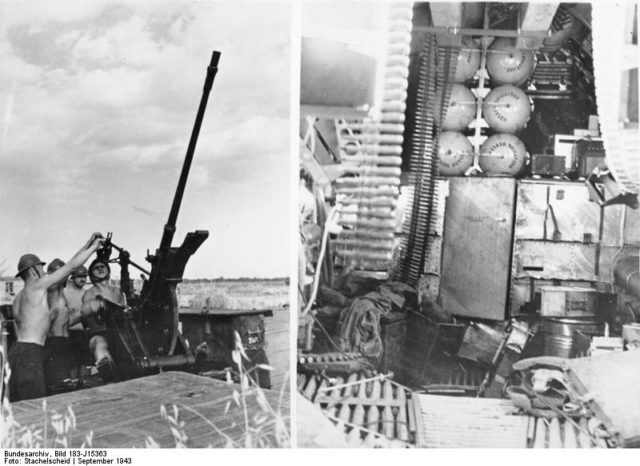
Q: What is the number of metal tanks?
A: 6